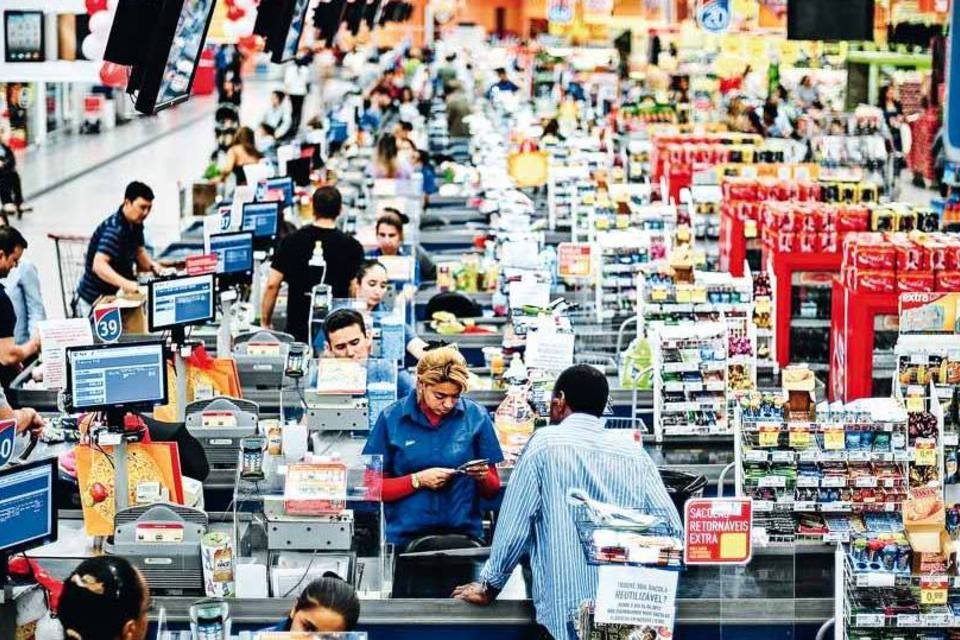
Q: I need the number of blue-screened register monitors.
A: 6